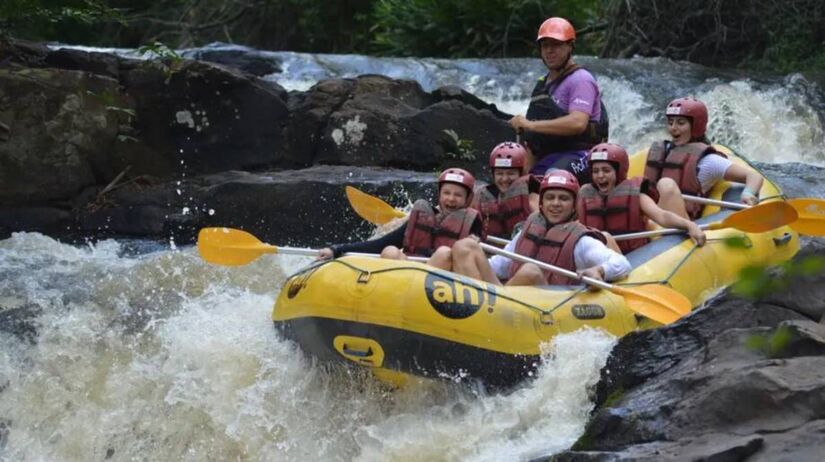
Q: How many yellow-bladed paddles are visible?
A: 5